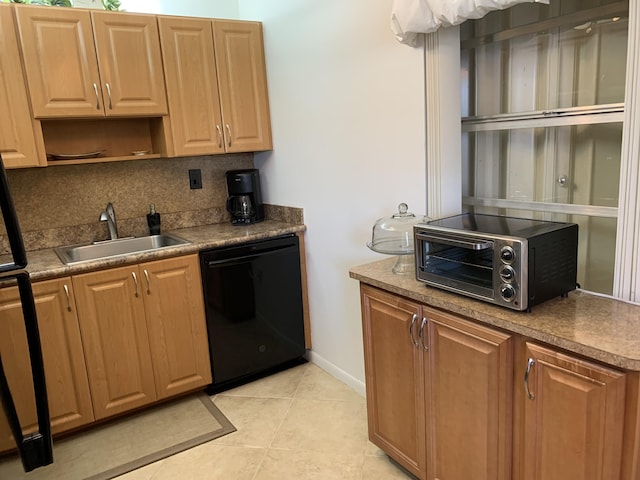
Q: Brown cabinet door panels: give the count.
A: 11